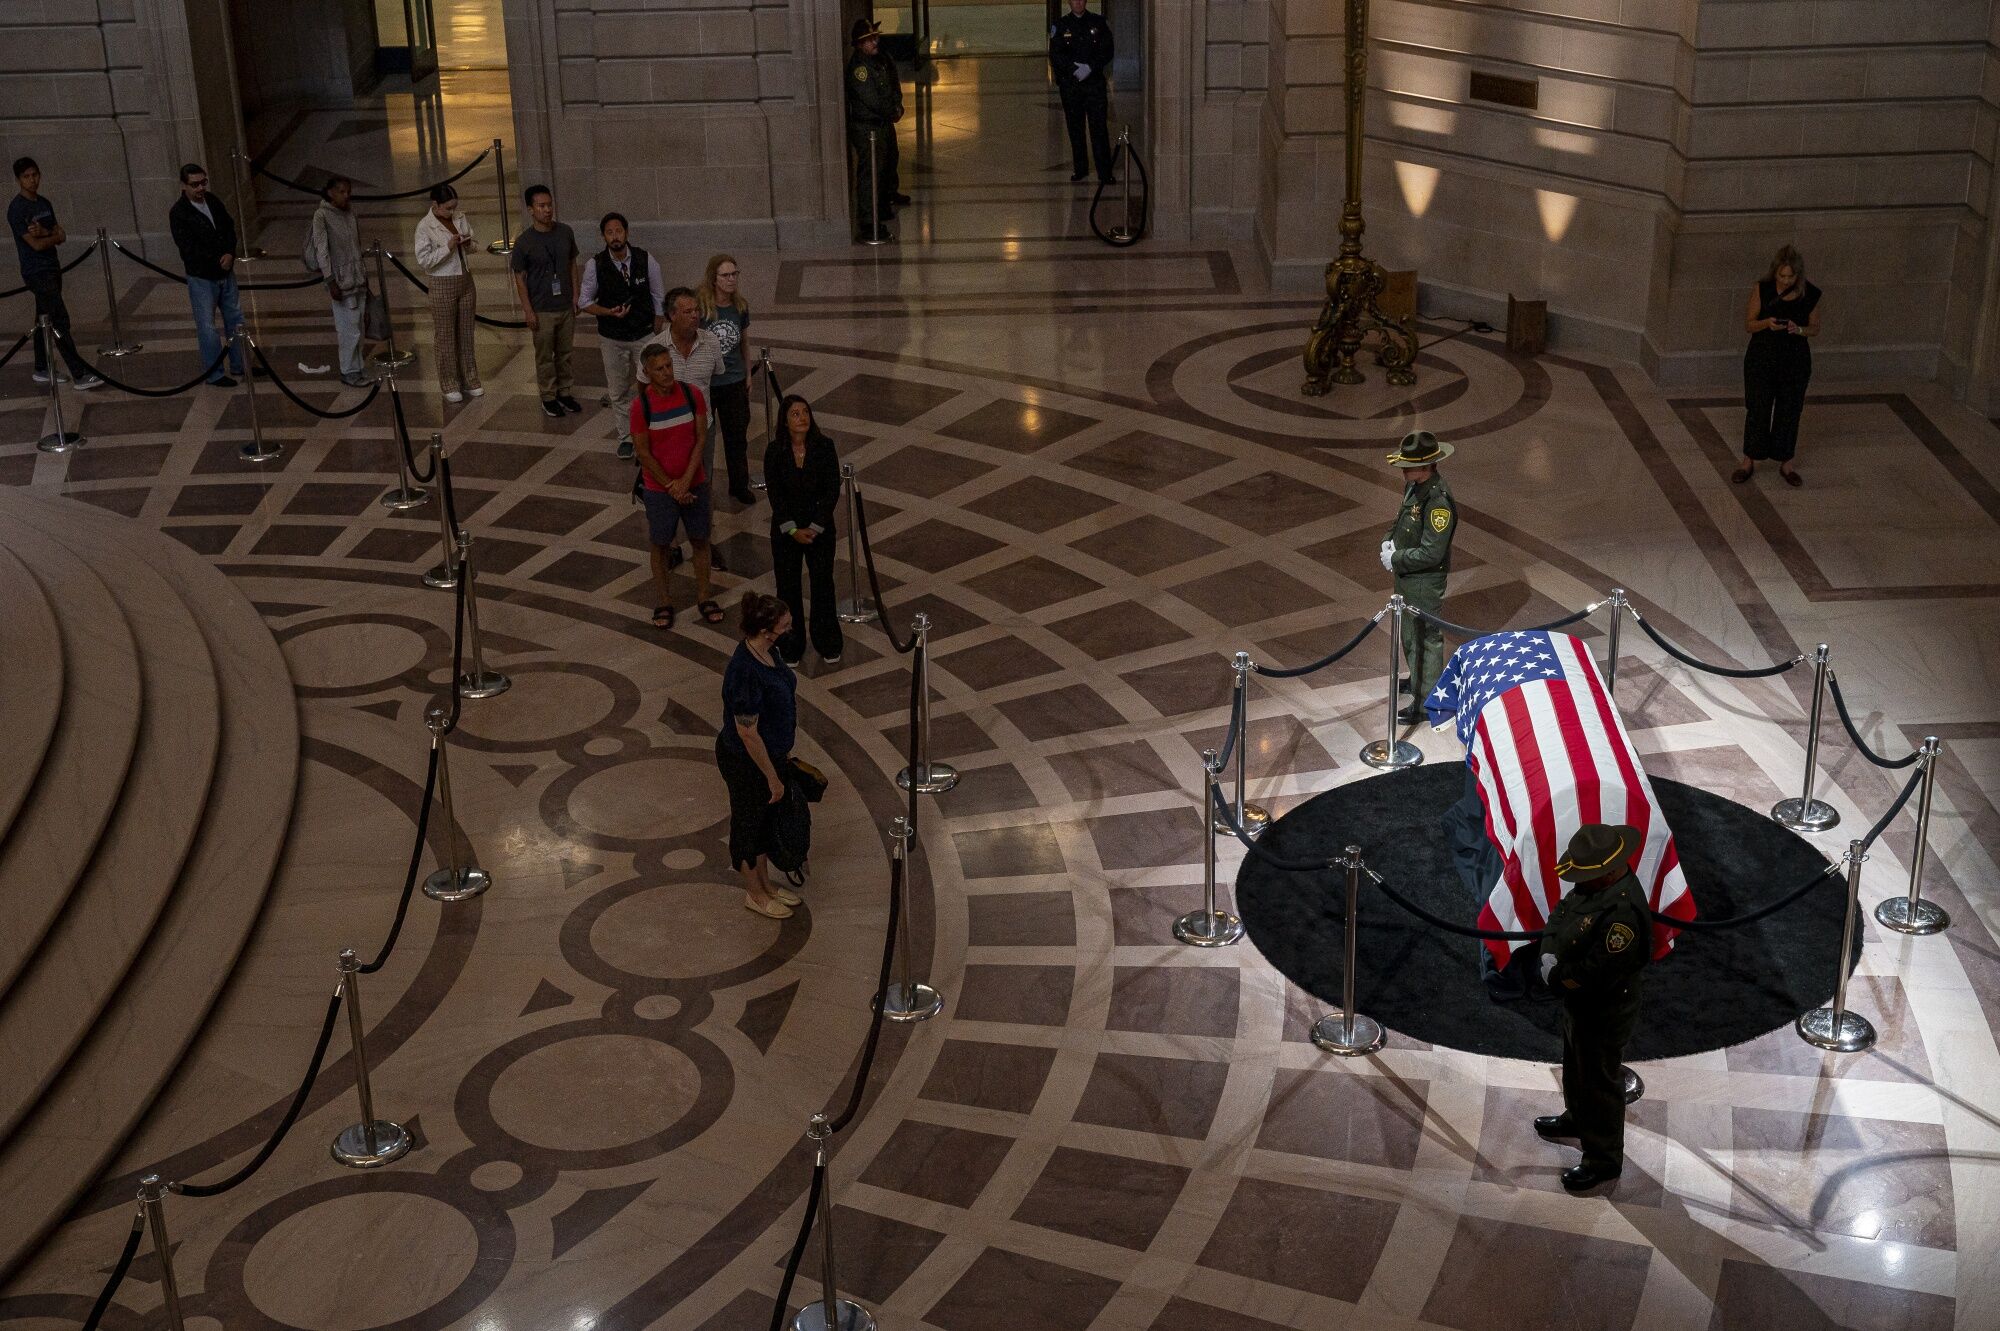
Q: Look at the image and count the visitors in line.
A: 11